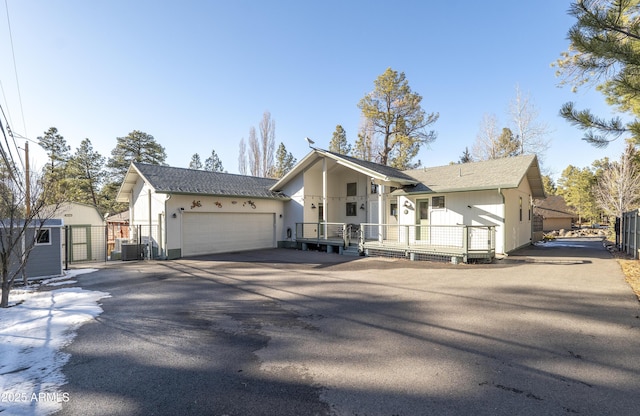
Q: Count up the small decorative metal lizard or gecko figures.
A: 3